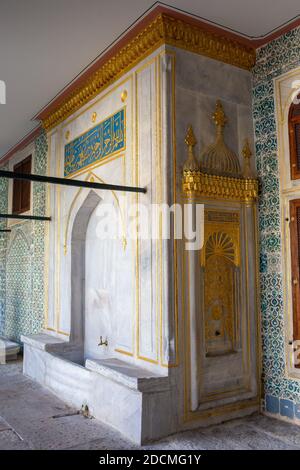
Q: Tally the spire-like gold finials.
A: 3